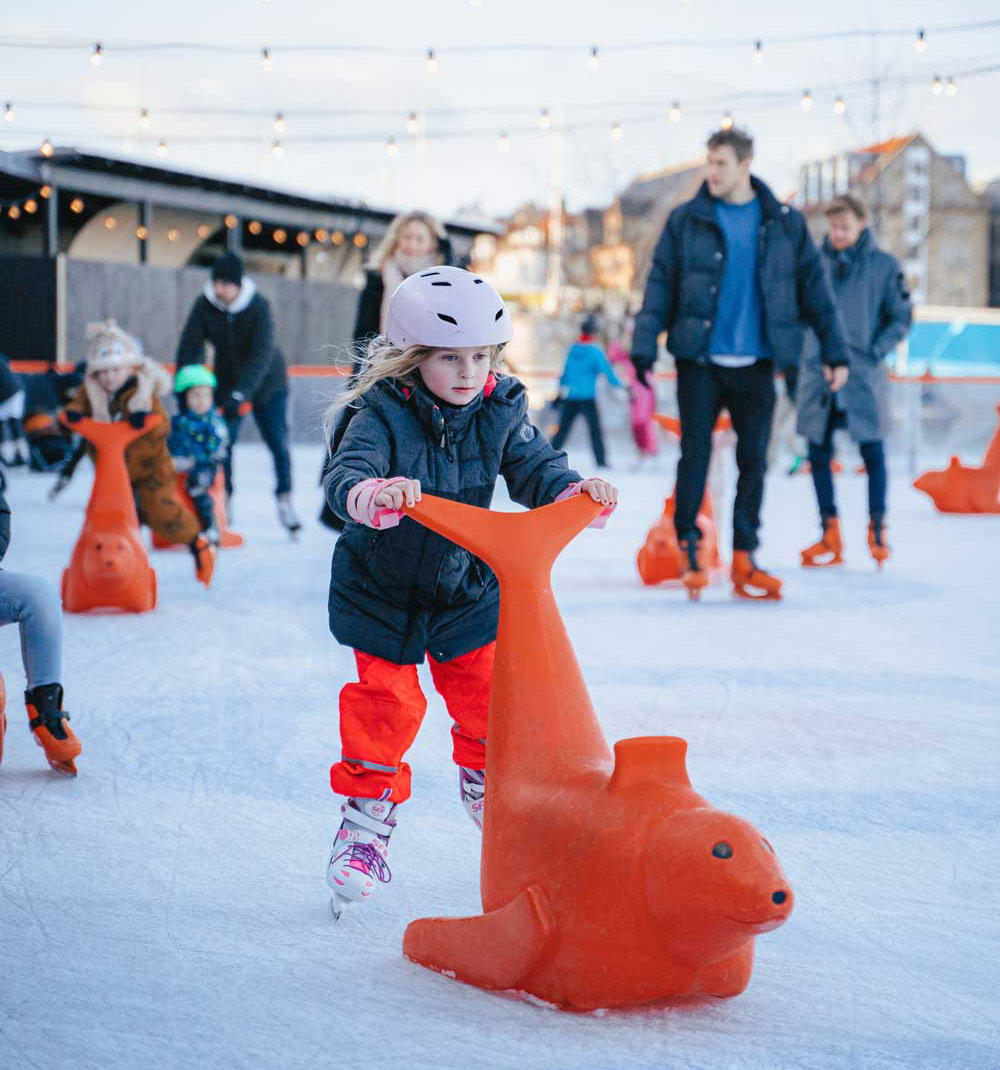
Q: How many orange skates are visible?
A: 6